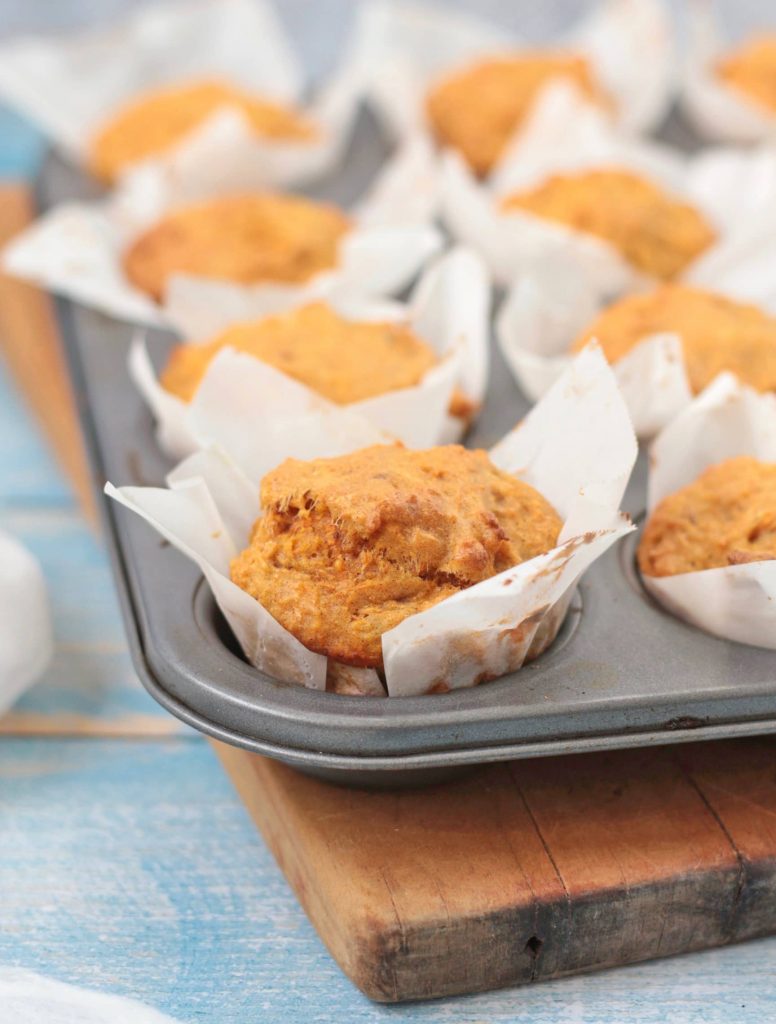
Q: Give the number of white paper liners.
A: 9